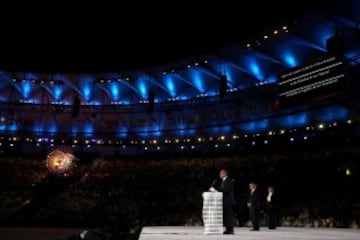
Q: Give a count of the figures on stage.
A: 3